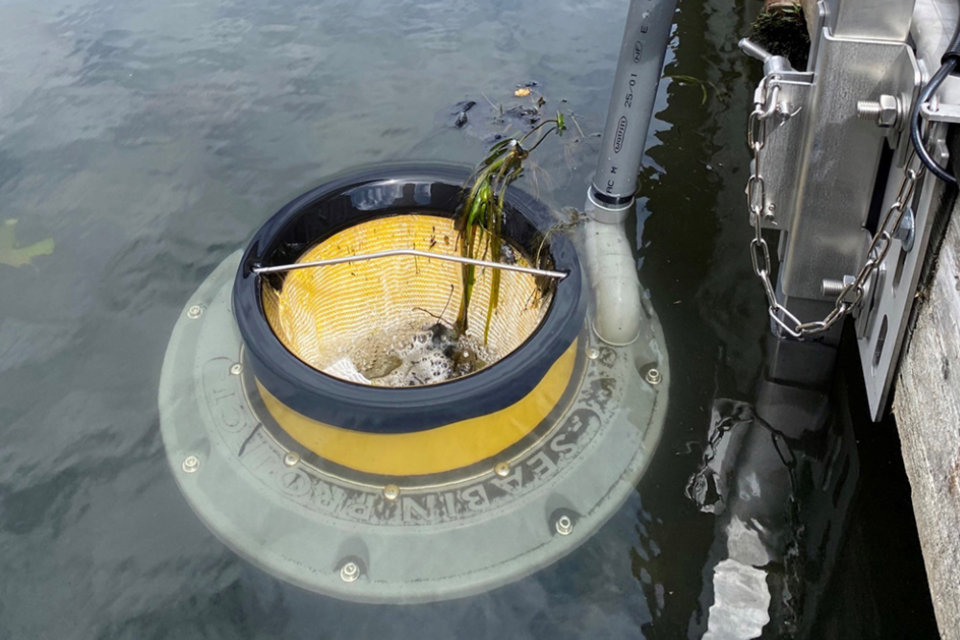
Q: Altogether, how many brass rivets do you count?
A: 5